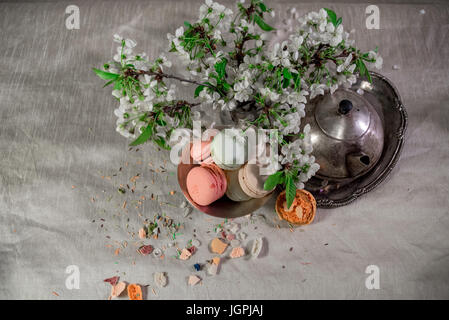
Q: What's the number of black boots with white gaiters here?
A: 0